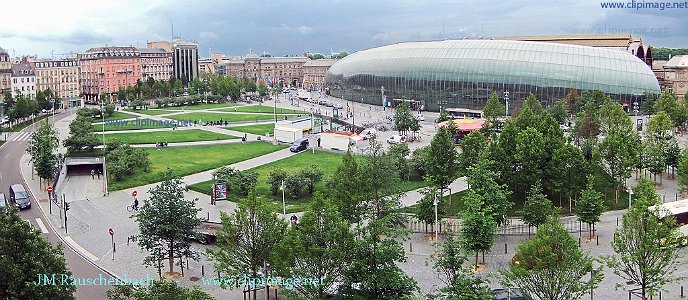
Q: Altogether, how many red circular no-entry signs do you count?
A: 3